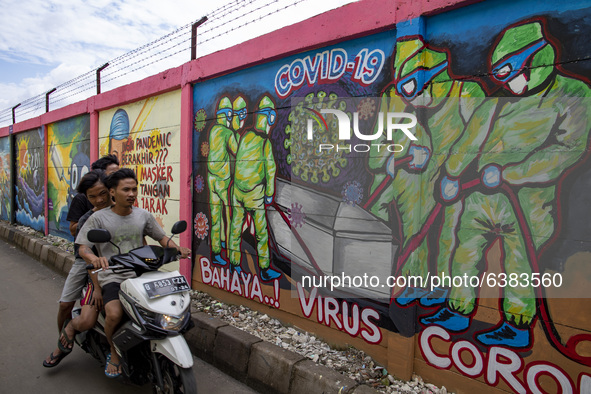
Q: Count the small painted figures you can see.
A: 3